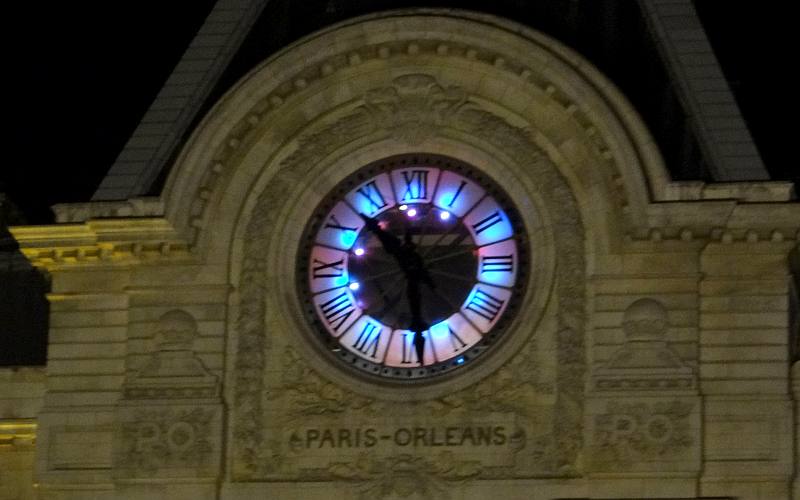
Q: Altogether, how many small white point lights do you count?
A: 5